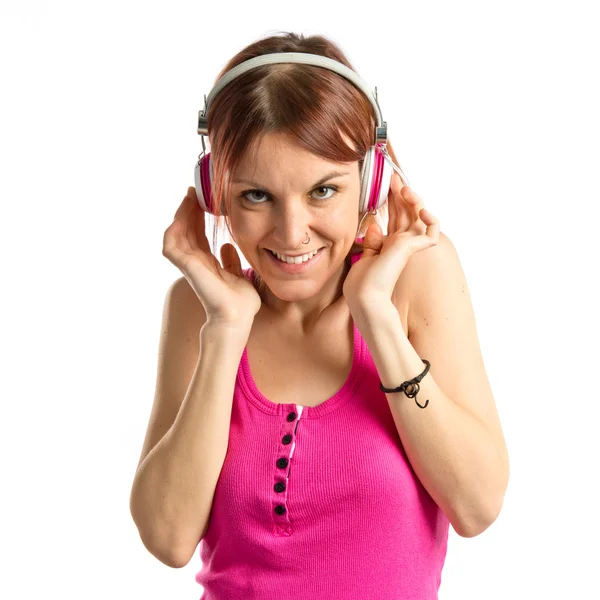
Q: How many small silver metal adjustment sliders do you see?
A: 2